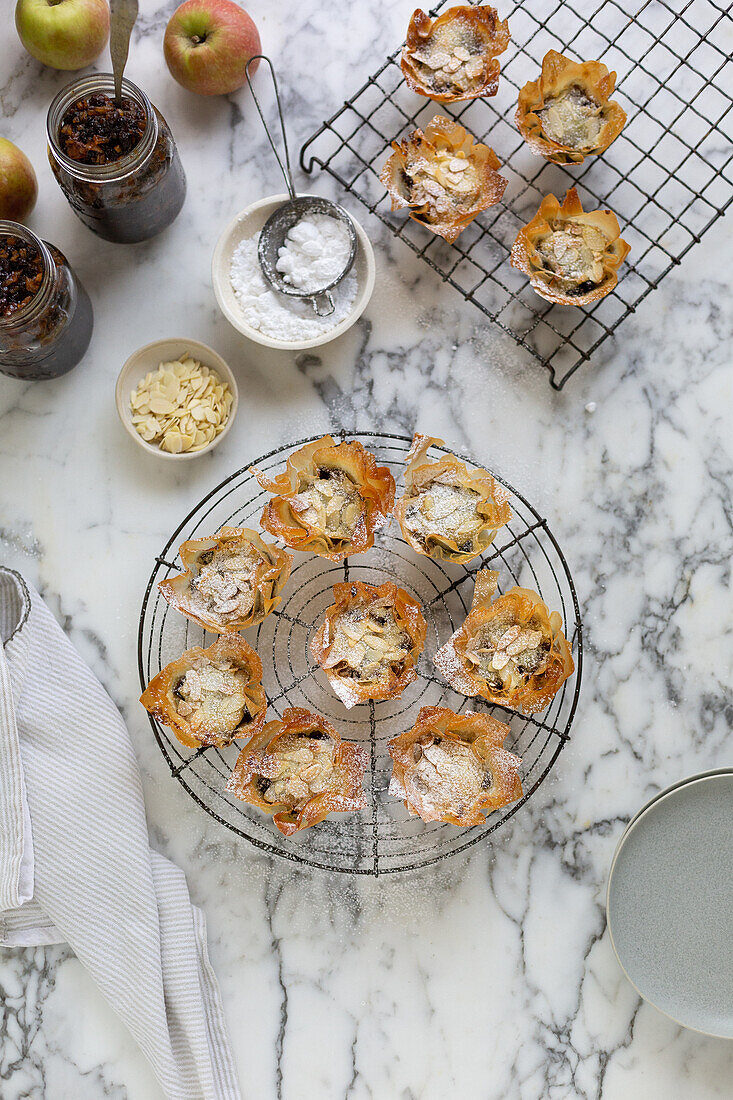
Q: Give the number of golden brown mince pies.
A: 12